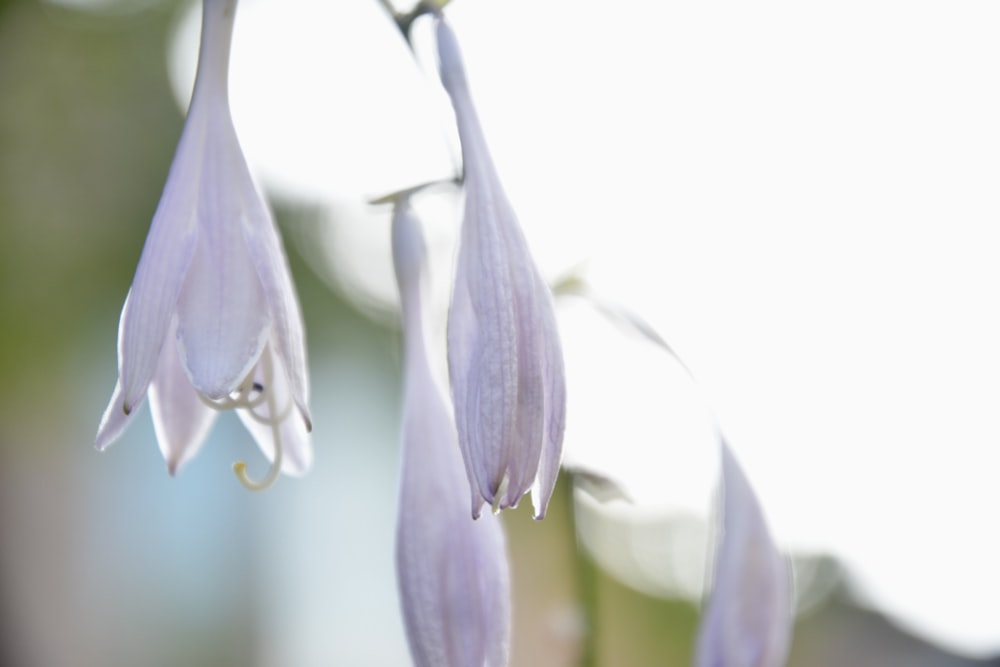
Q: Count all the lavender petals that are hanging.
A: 4